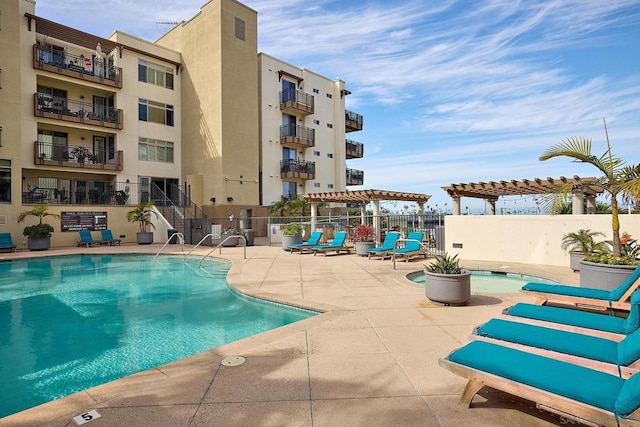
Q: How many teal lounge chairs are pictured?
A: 11